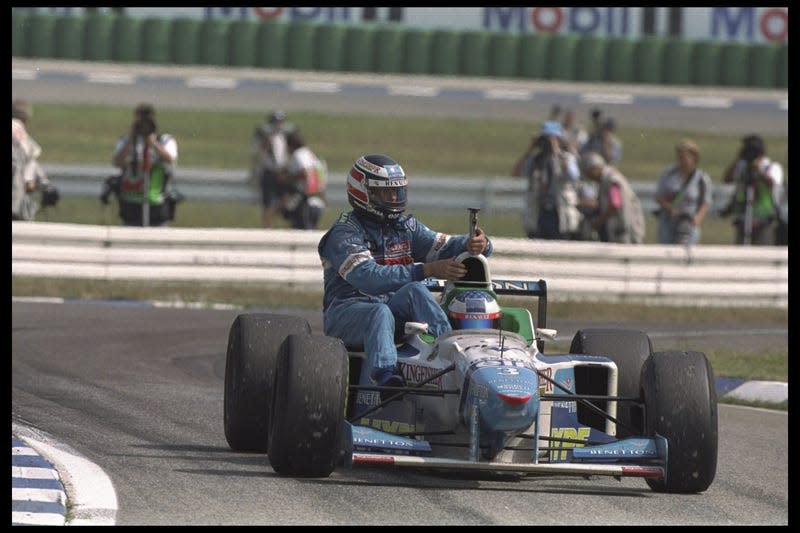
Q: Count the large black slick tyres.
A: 4